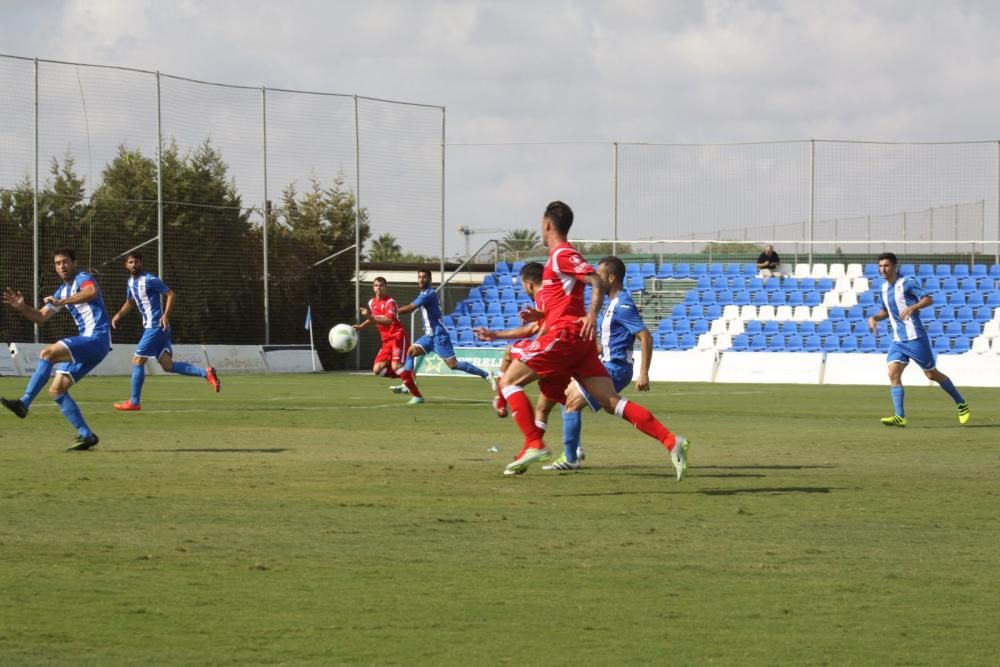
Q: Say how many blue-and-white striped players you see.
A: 5